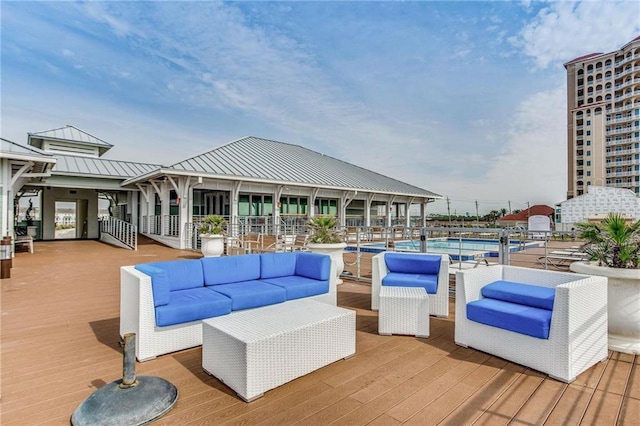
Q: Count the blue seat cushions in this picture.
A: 5